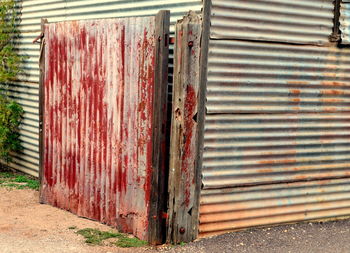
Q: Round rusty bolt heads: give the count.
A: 2